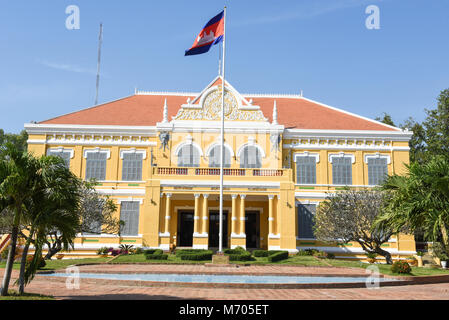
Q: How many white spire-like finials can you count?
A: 2